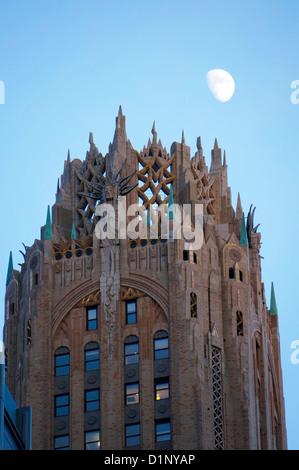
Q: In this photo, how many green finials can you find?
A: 7